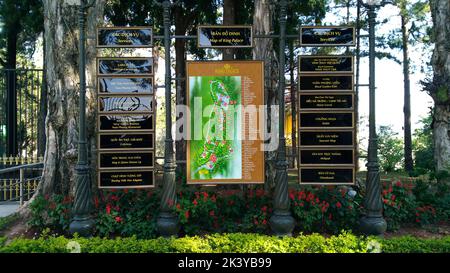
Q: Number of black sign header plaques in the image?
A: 3